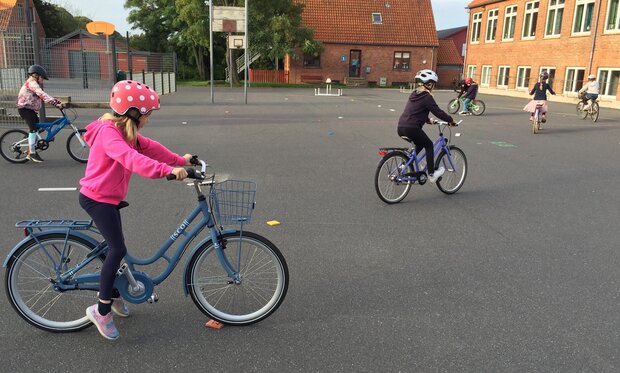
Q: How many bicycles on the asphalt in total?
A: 6